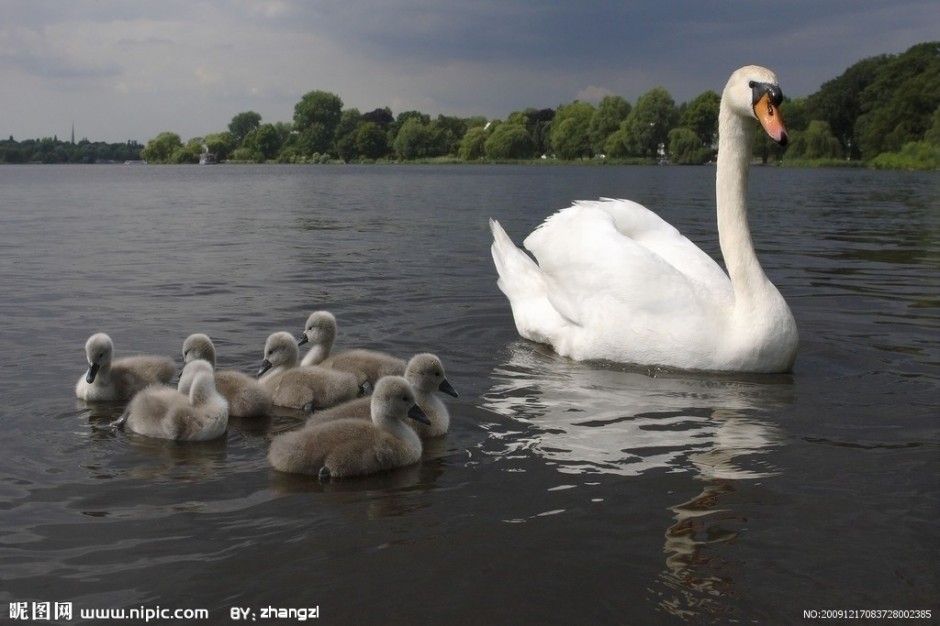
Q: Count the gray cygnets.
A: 7